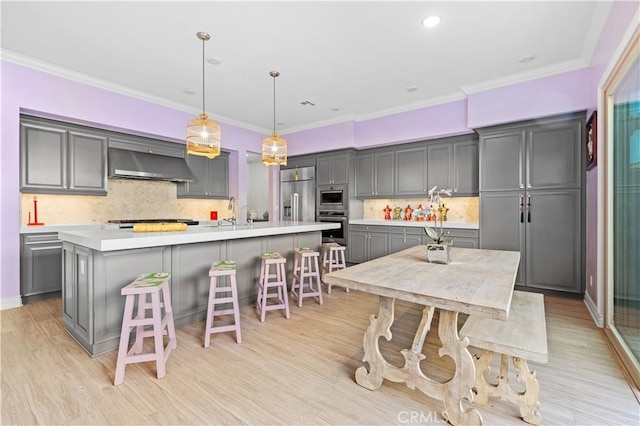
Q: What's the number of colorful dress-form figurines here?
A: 6